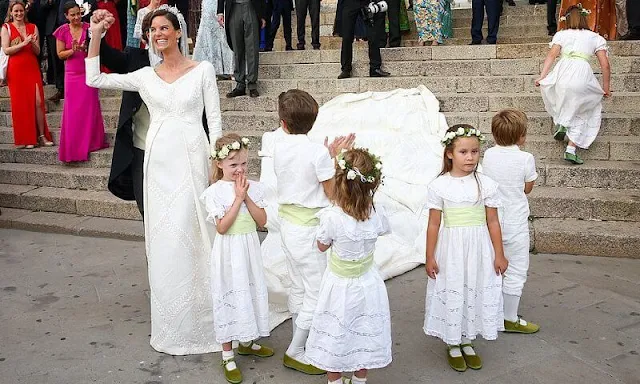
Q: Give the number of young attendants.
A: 6